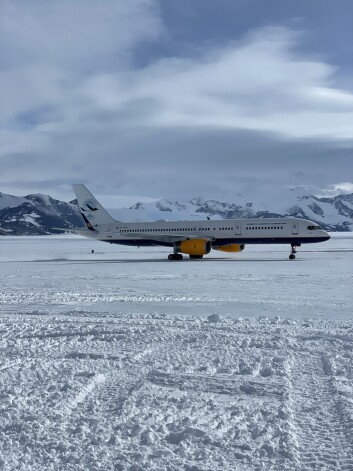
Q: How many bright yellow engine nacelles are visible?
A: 2